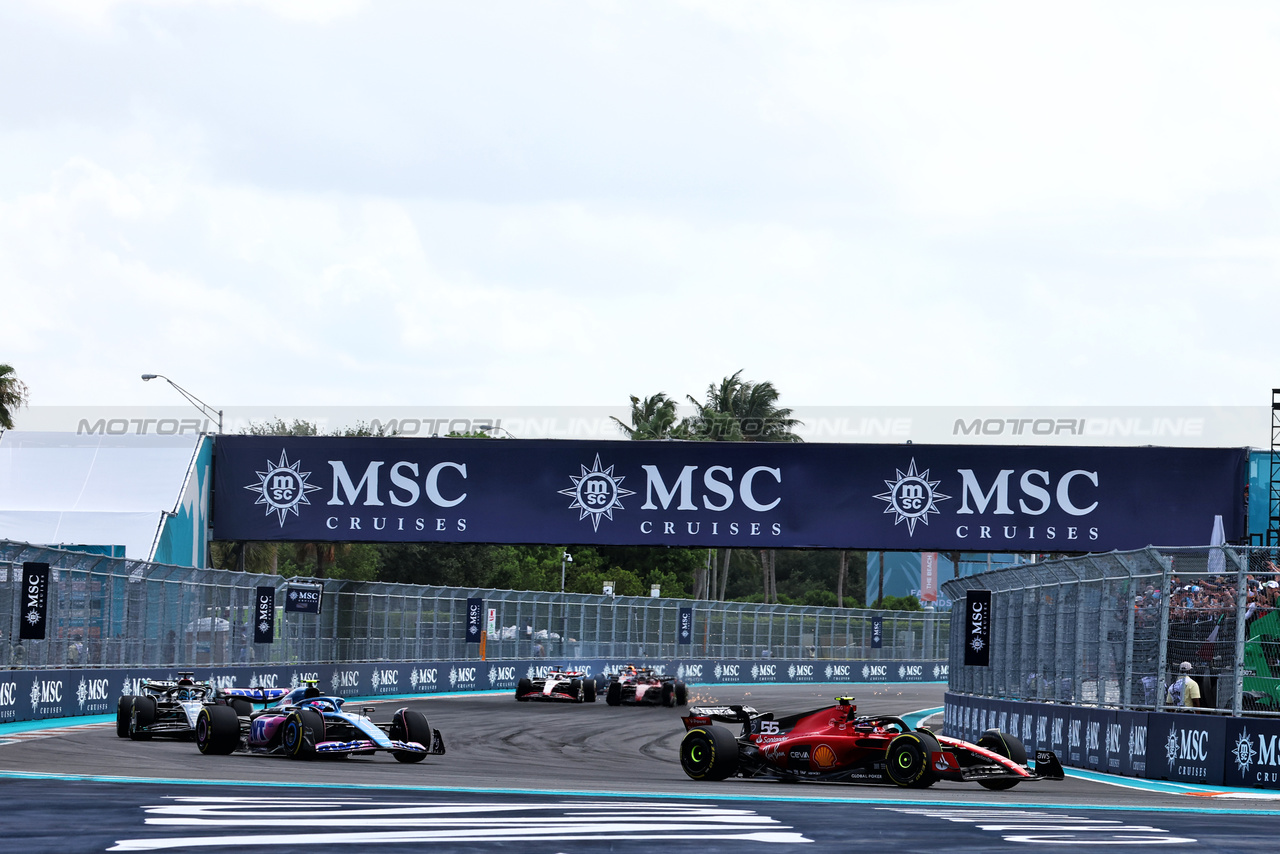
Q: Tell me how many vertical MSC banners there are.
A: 6